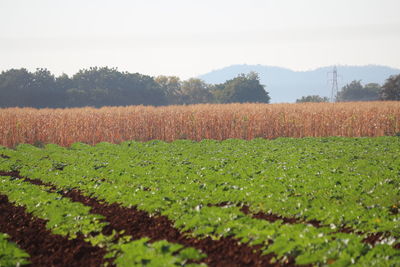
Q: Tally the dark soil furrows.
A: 3